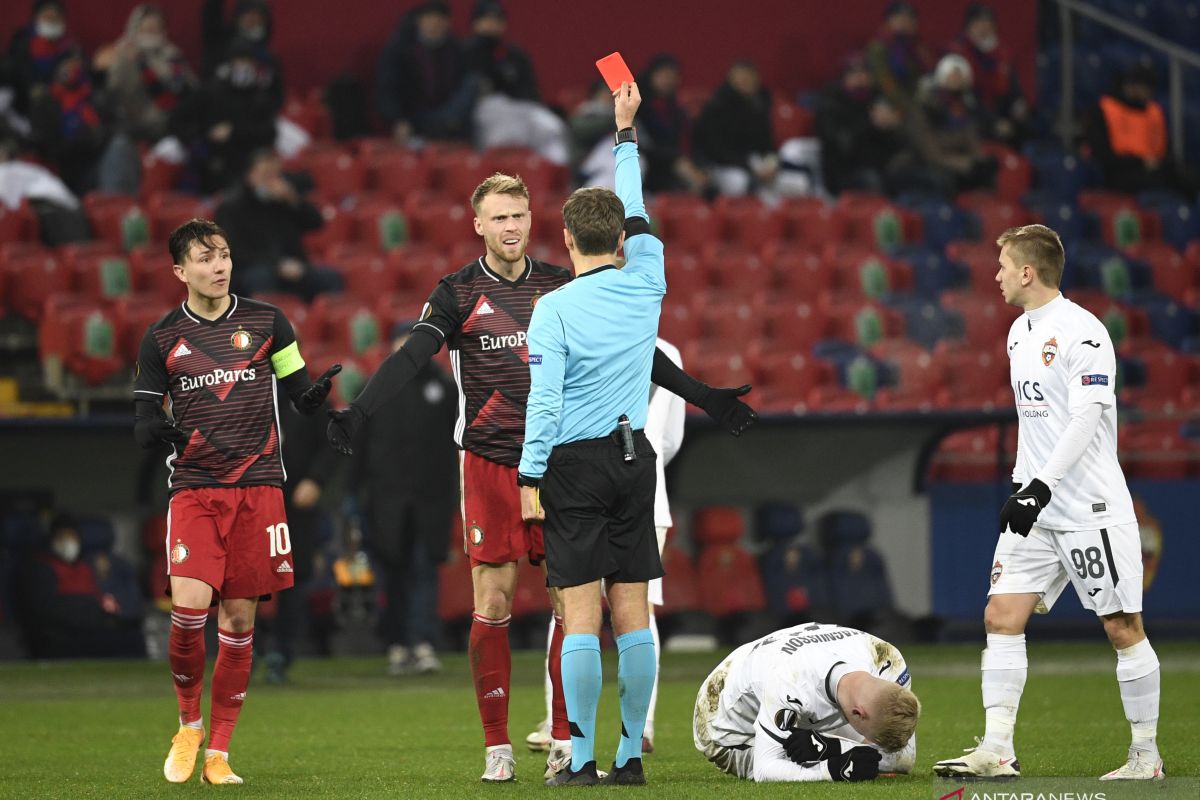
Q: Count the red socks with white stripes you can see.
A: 4